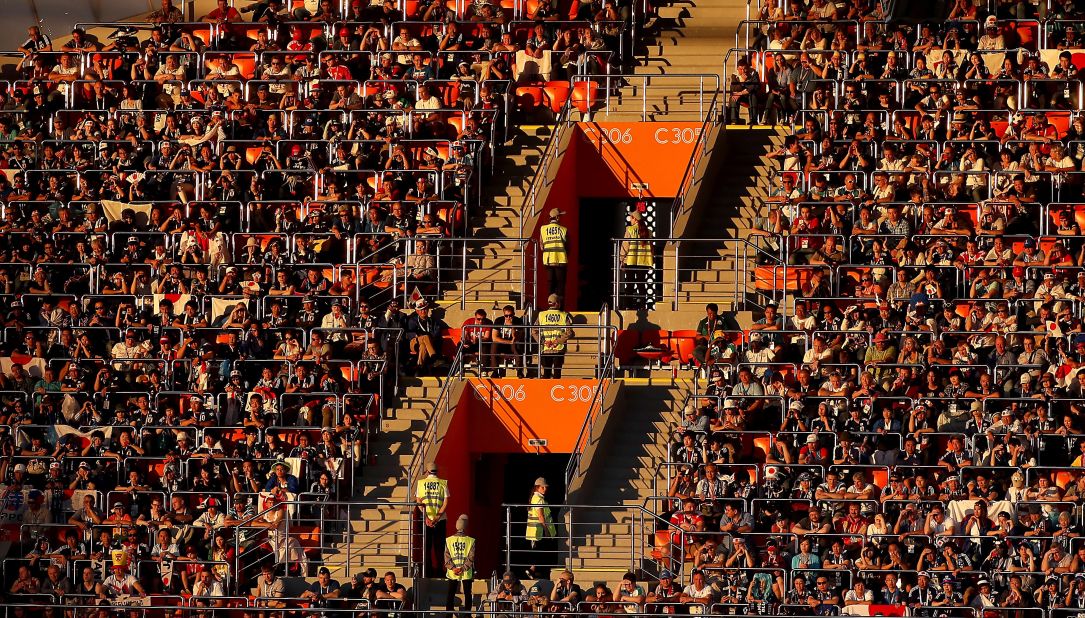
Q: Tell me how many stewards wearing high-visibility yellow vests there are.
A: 6